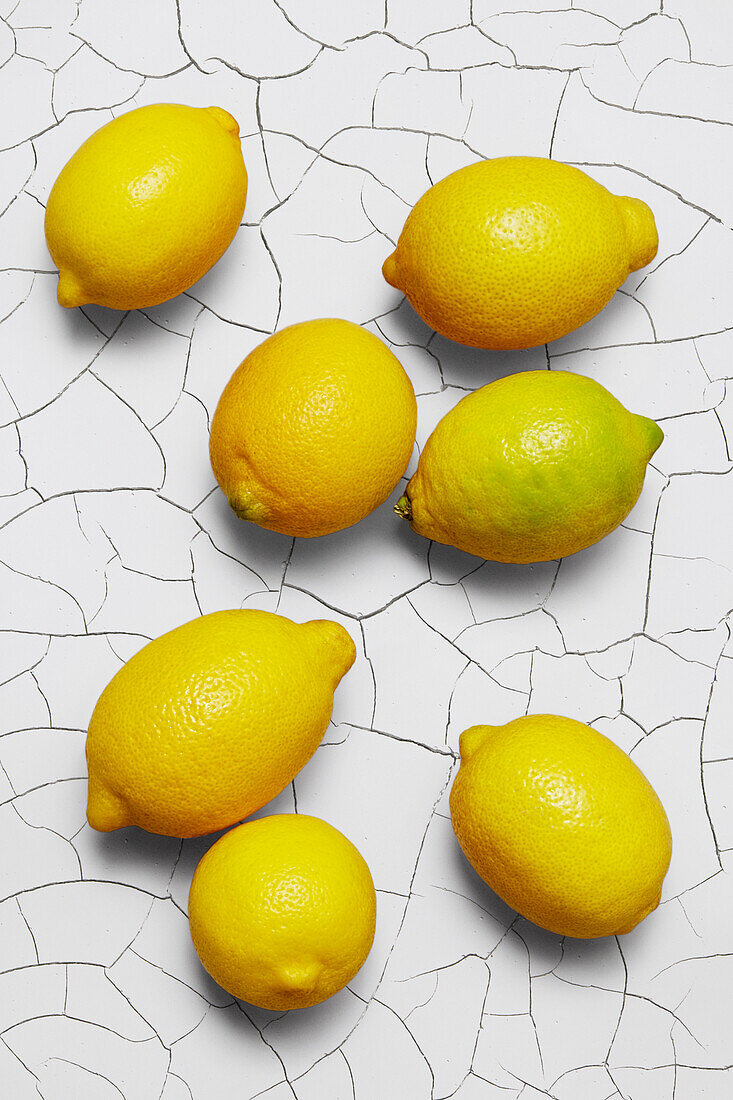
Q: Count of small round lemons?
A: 1